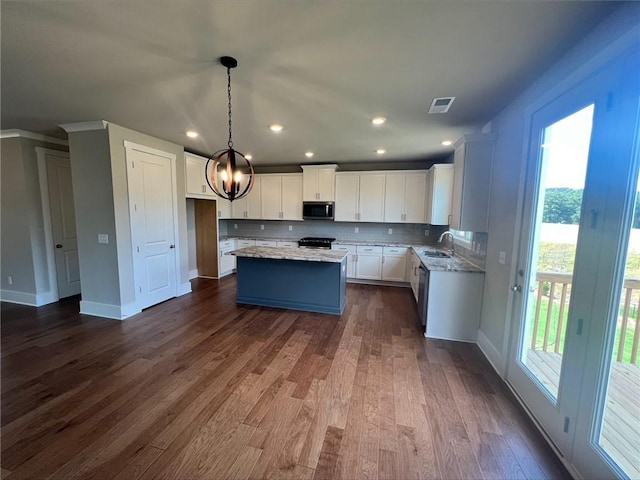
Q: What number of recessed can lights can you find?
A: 7